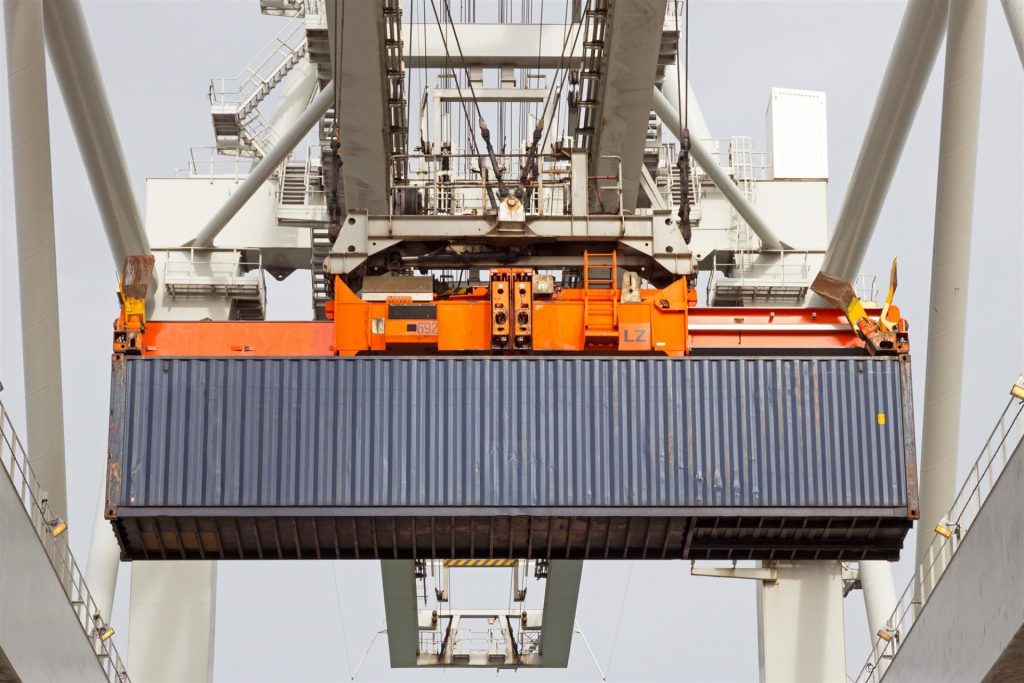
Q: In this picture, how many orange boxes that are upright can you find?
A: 2